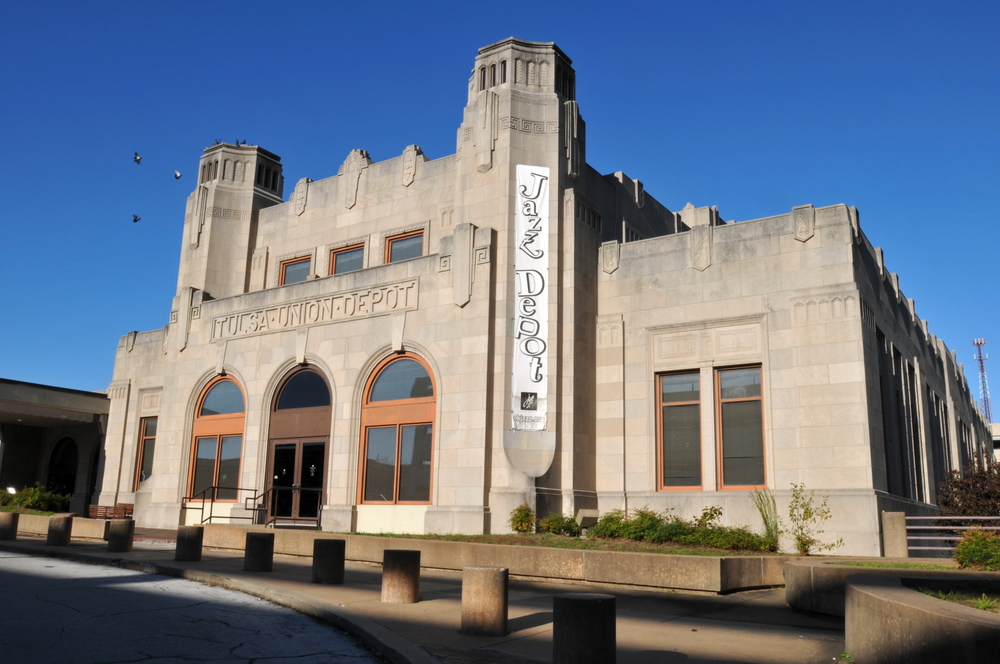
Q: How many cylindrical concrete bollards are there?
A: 9